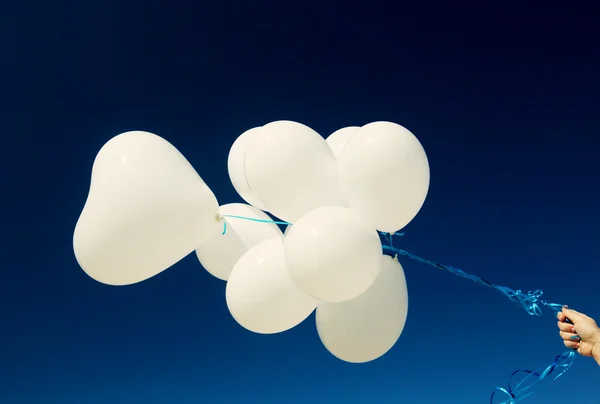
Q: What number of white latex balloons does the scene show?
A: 9